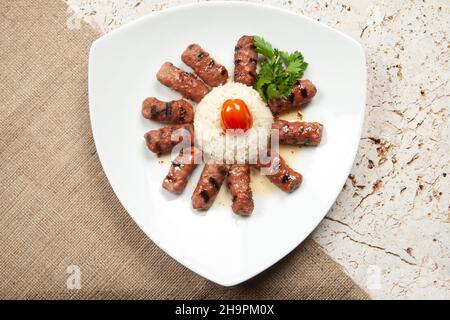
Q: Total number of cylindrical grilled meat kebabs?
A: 11